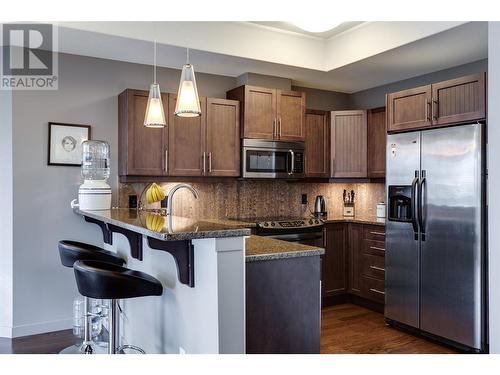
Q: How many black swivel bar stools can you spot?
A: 2